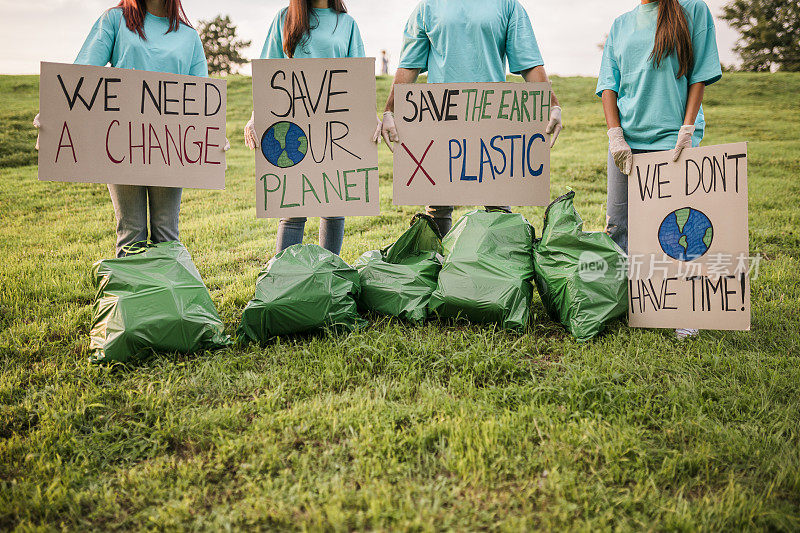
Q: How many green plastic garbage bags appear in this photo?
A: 5